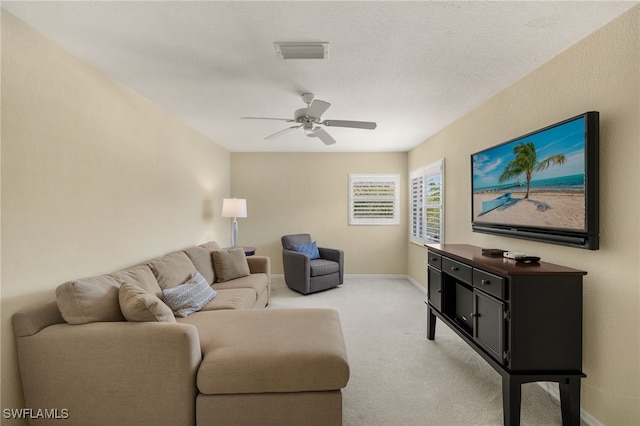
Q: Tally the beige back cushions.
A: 3